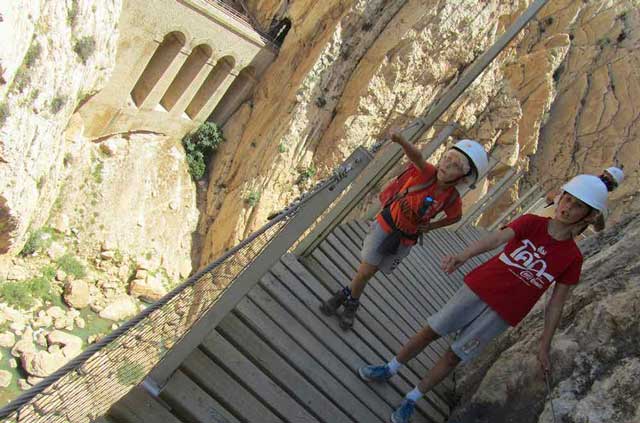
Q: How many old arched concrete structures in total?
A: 1